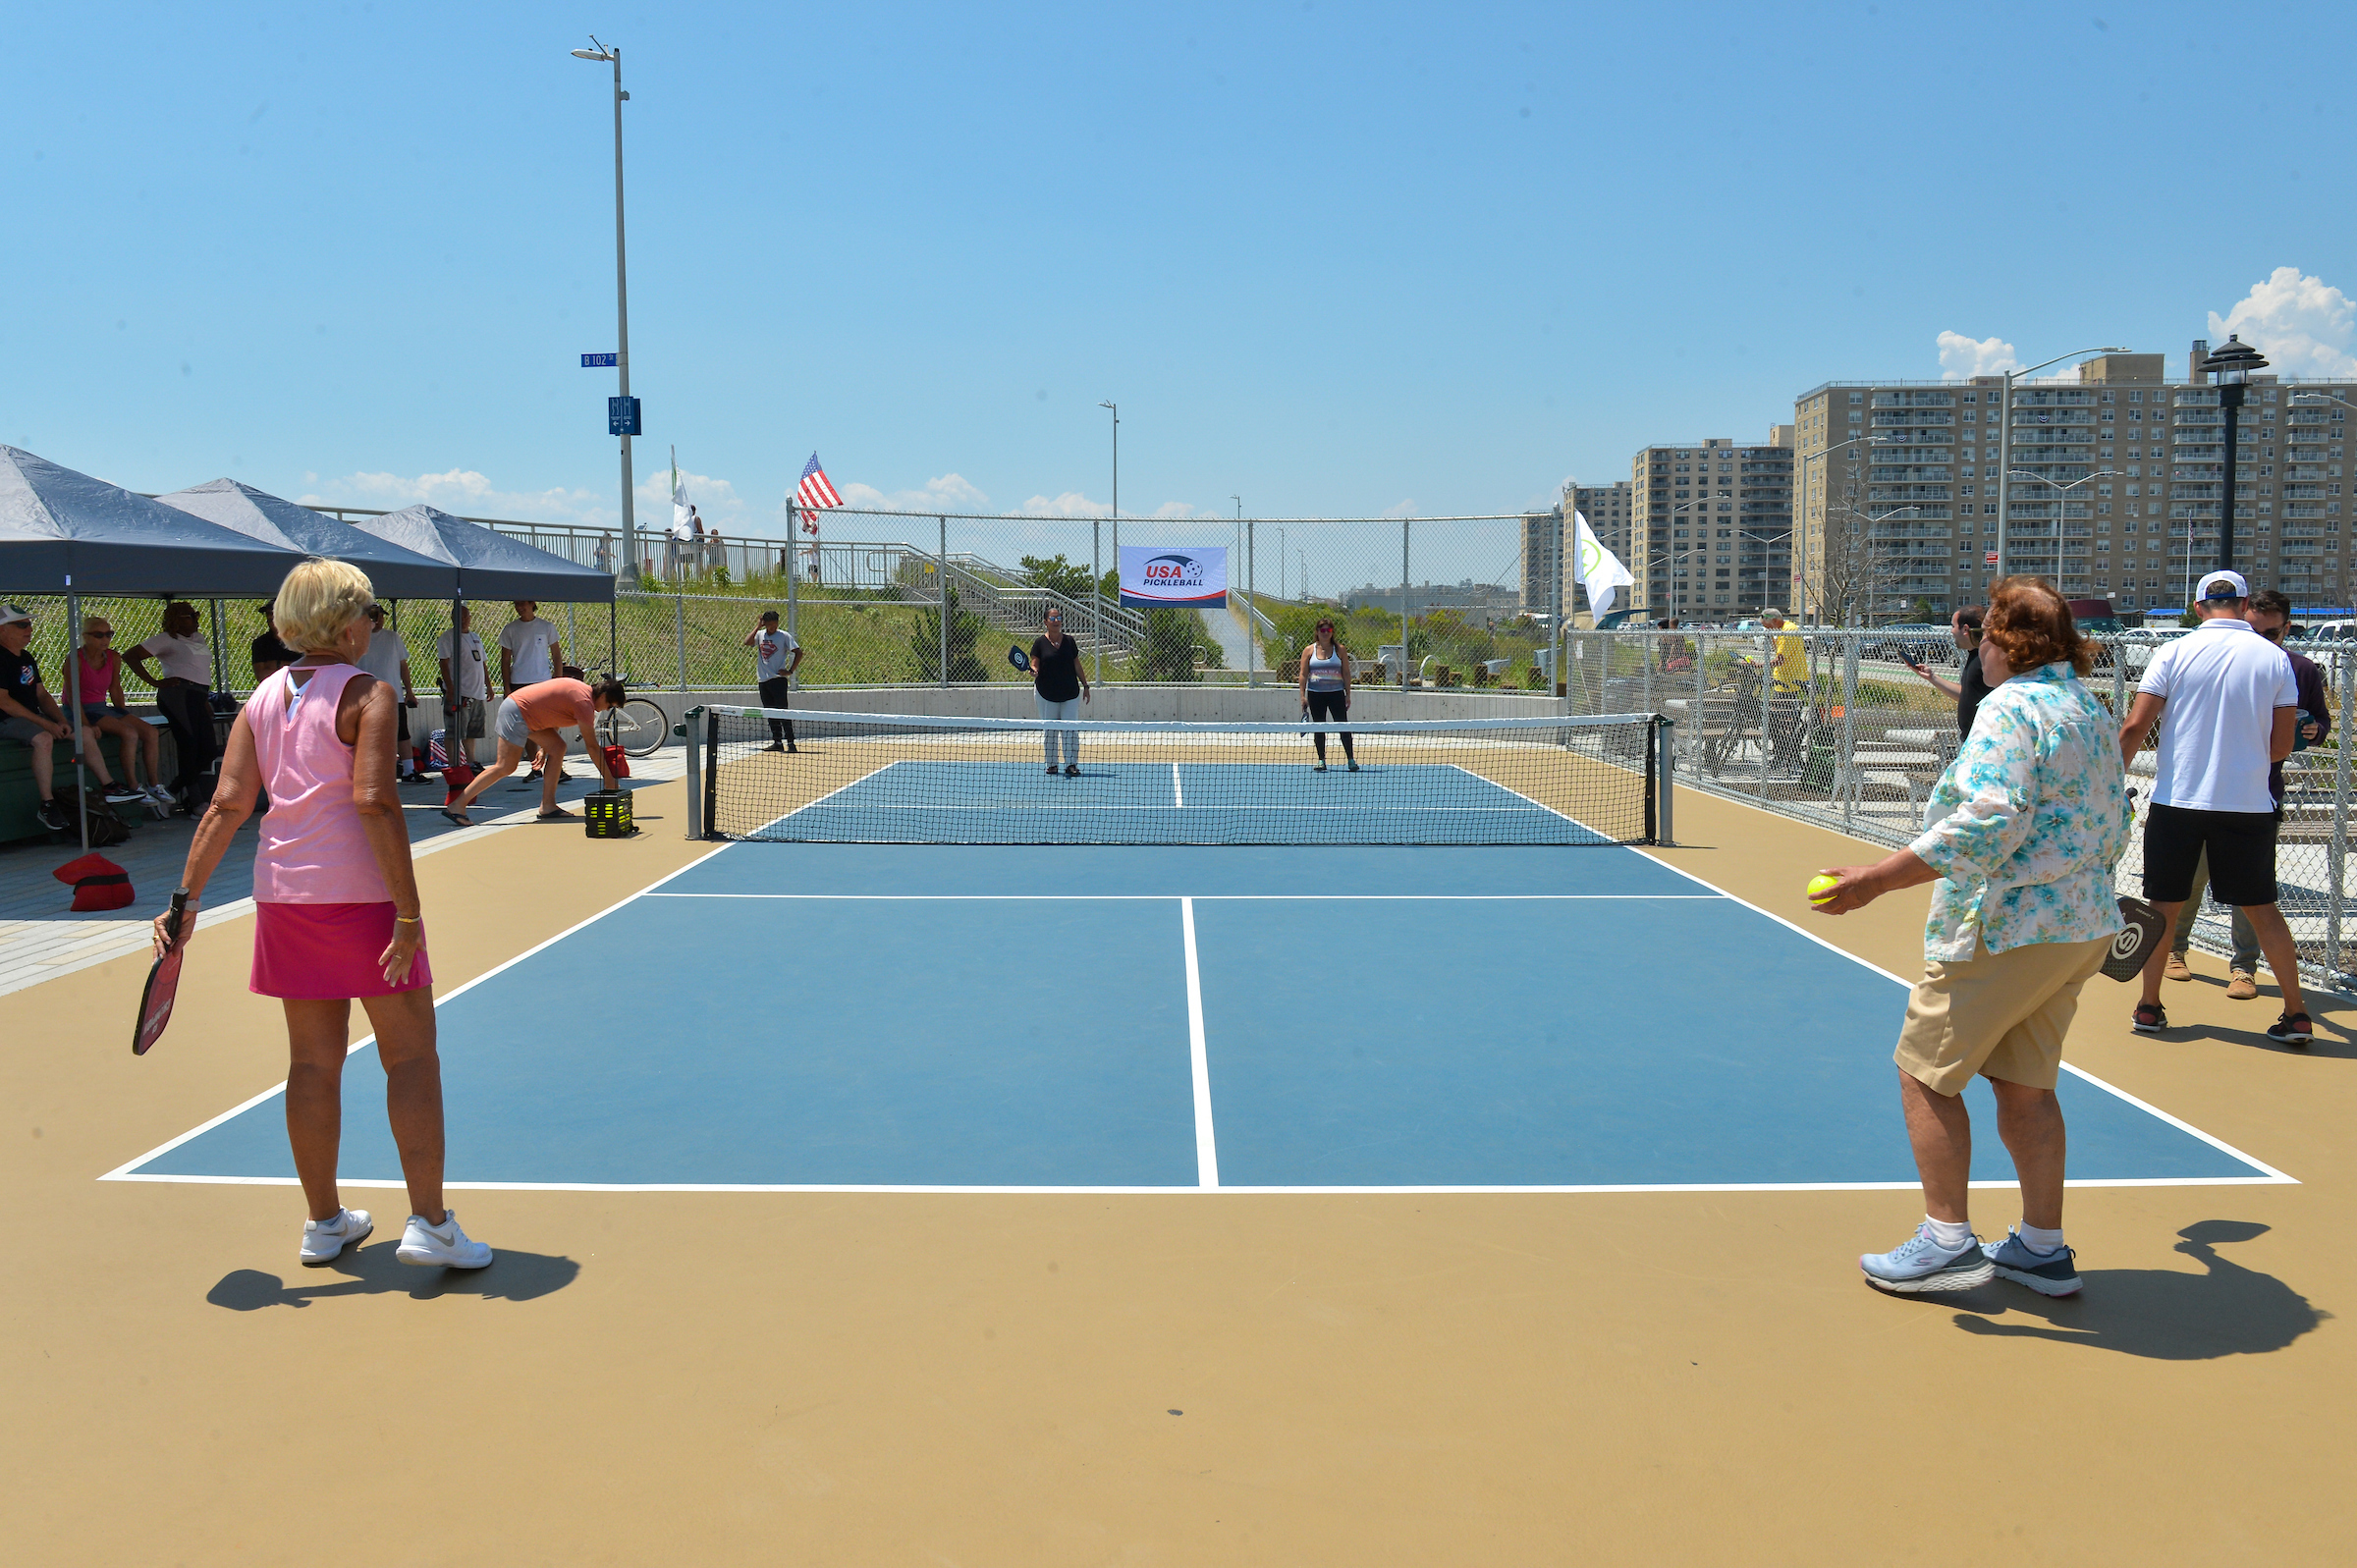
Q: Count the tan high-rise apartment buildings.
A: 4